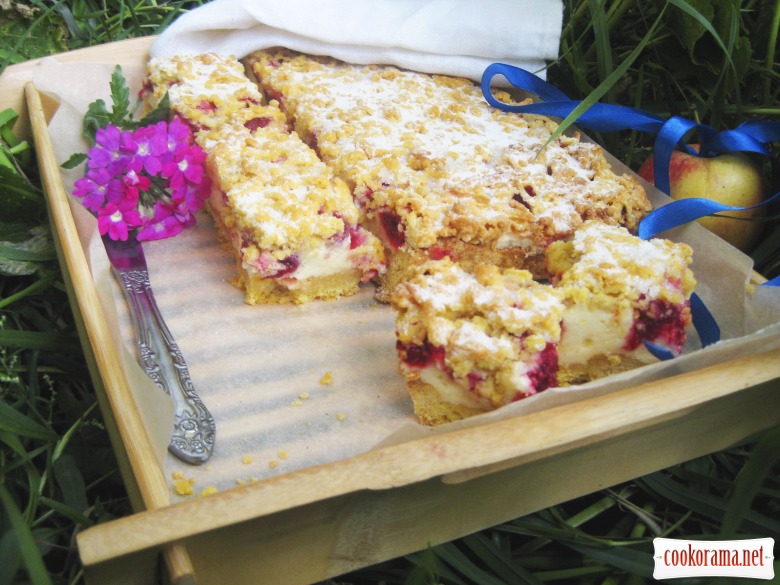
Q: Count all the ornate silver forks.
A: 0